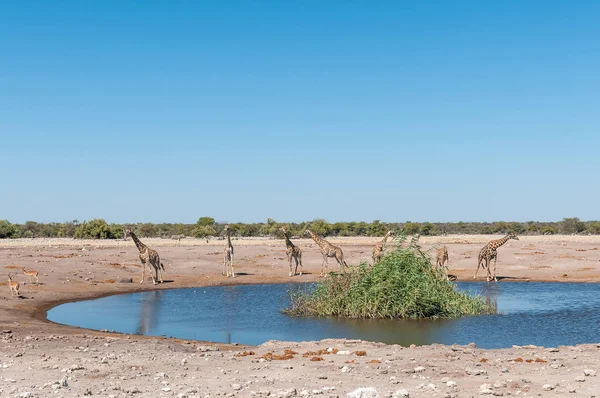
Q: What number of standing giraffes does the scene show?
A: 7